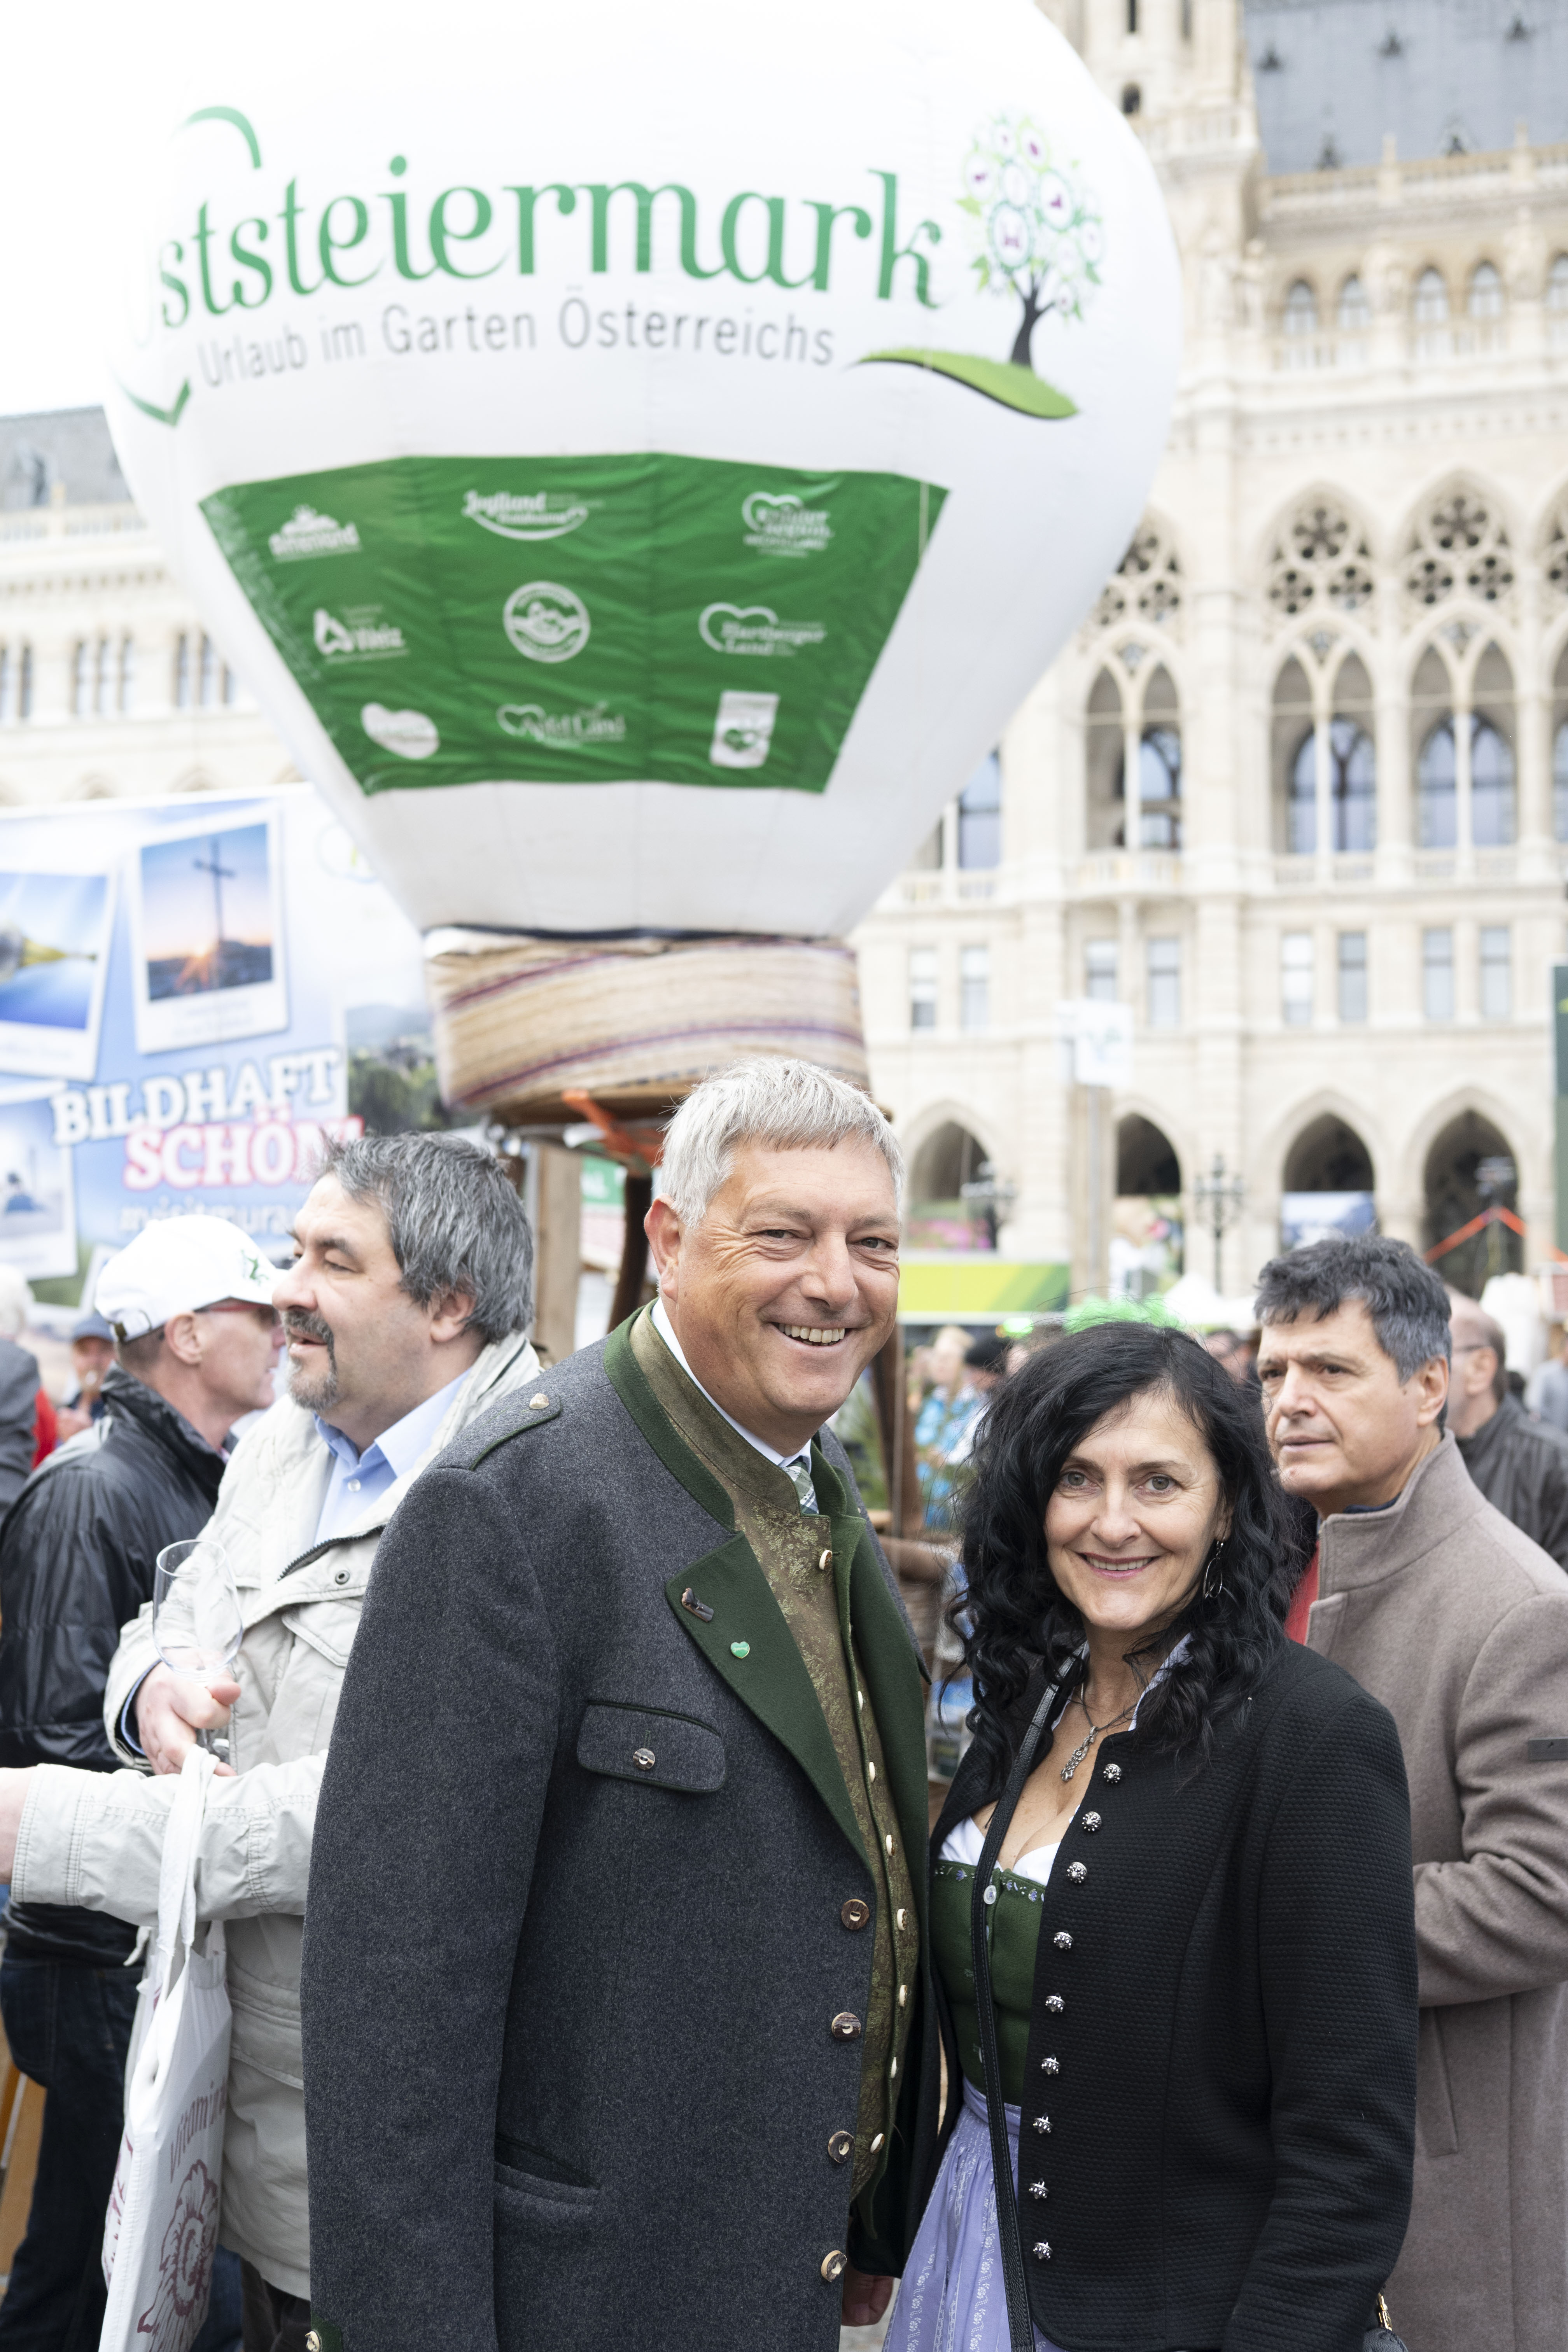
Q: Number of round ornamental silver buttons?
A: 9